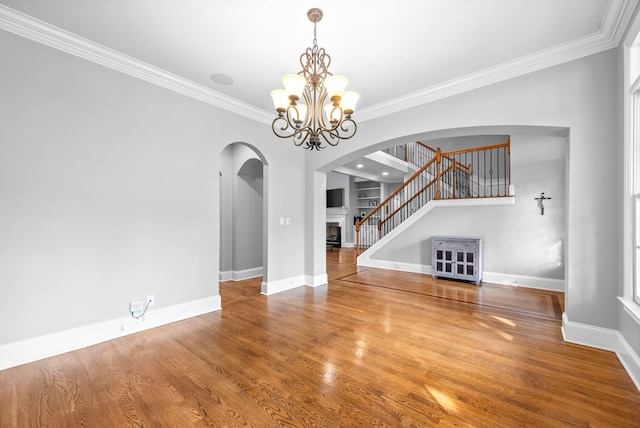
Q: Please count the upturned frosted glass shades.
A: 6